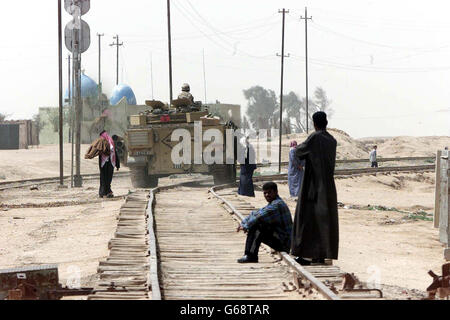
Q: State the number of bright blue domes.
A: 2